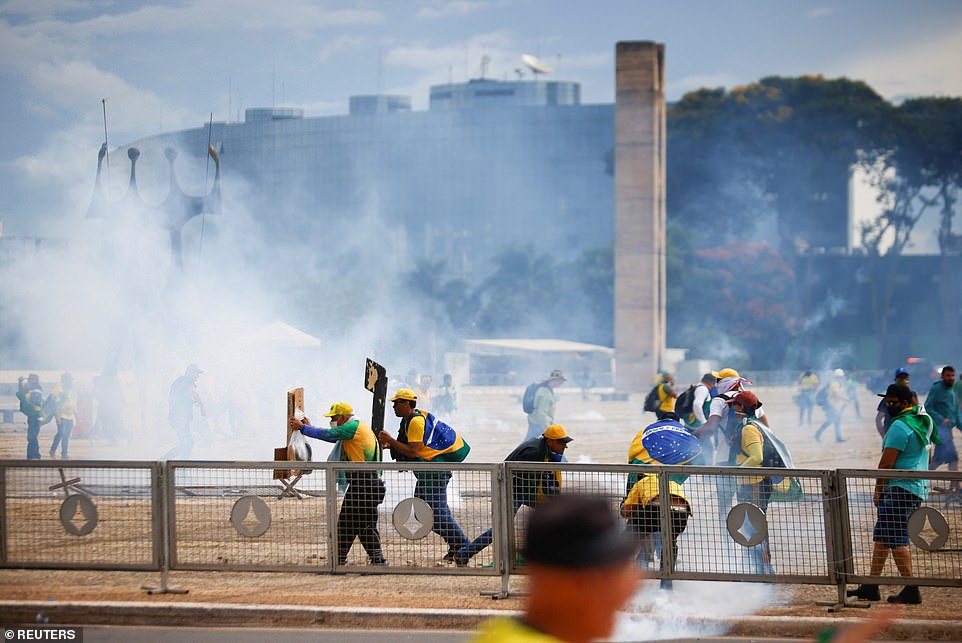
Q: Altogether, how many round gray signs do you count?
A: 5